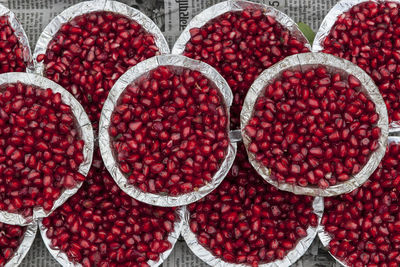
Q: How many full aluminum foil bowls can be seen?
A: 2